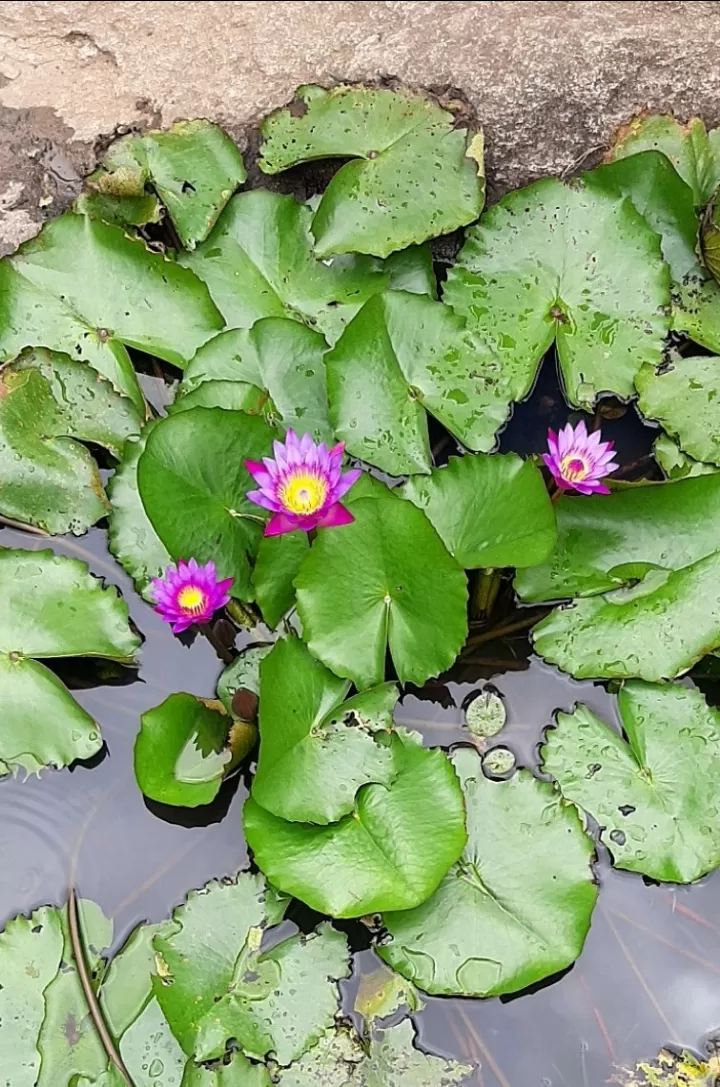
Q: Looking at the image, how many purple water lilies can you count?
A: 3